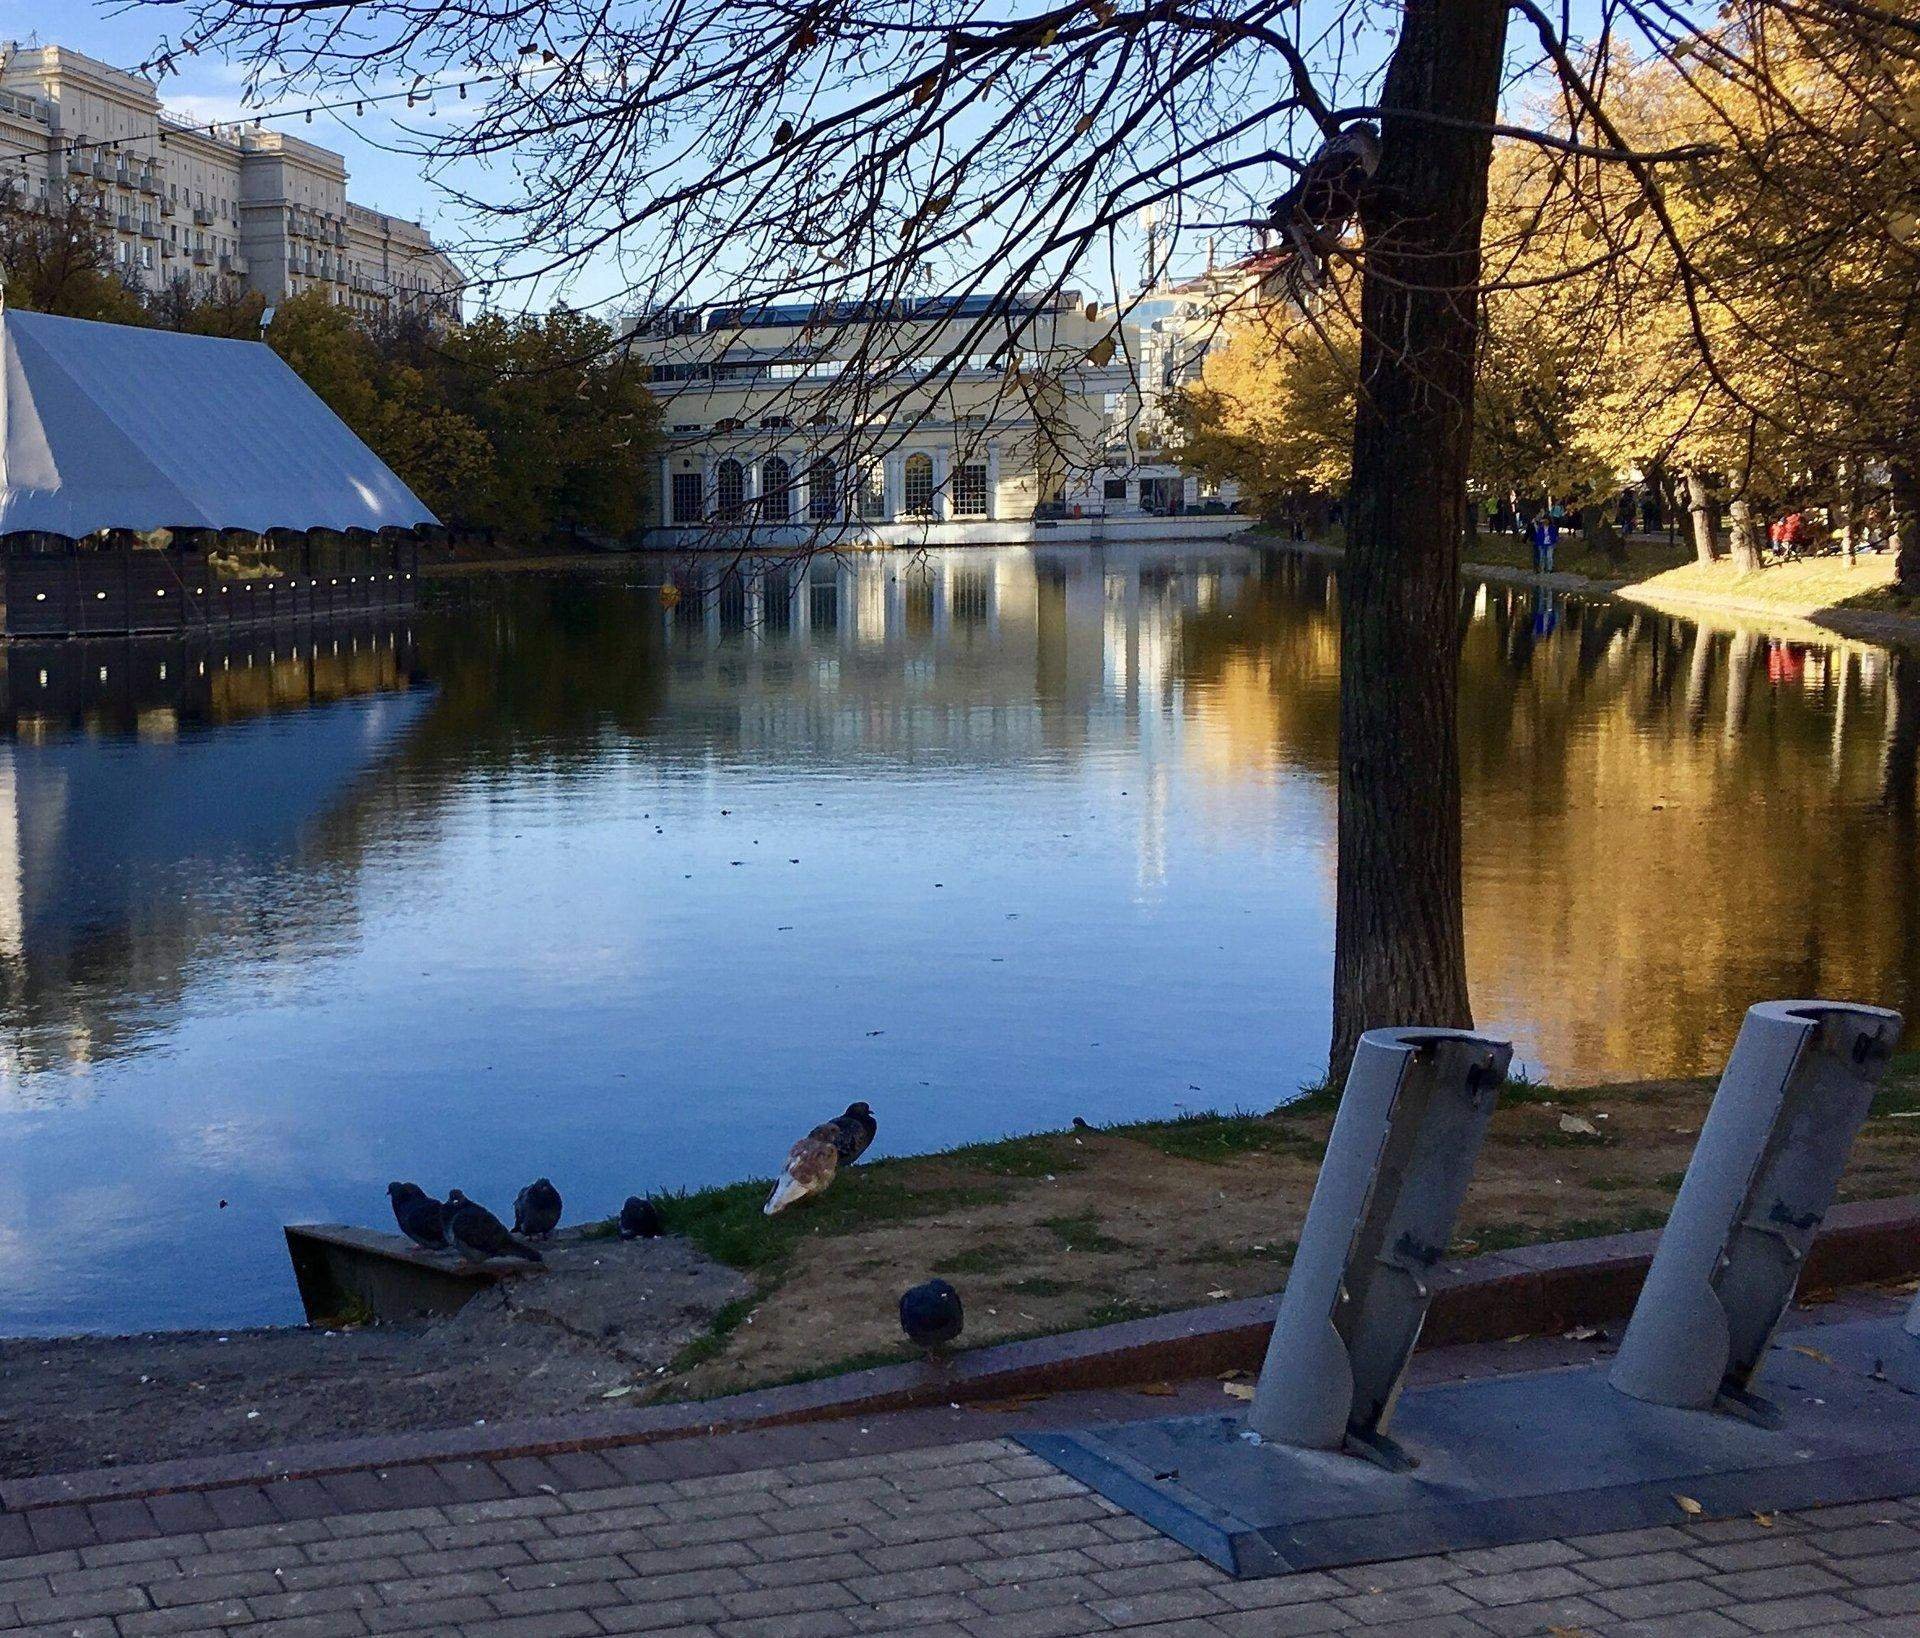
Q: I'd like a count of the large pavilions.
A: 1